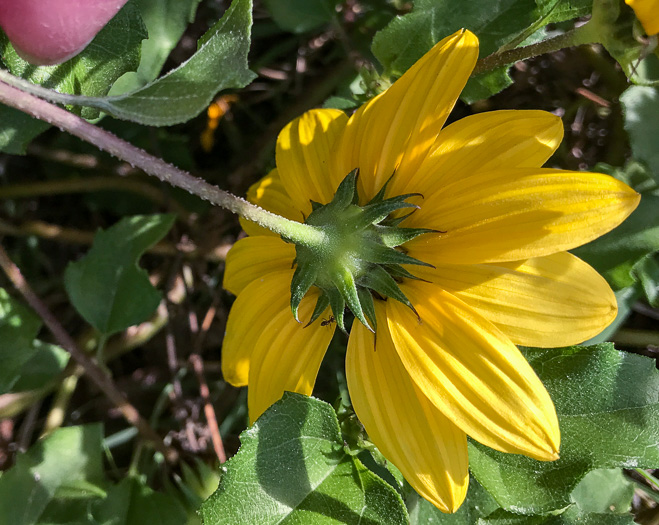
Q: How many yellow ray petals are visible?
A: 11